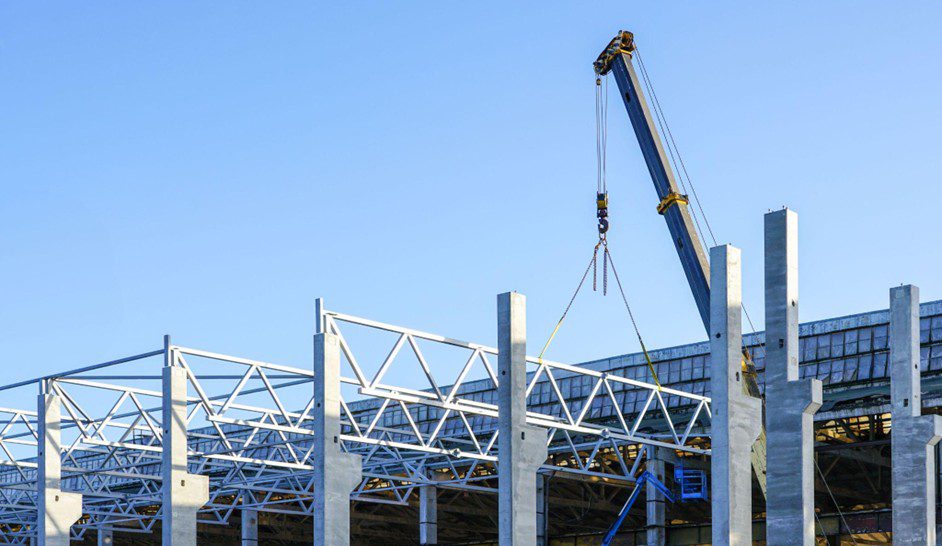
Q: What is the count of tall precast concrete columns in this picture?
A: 7